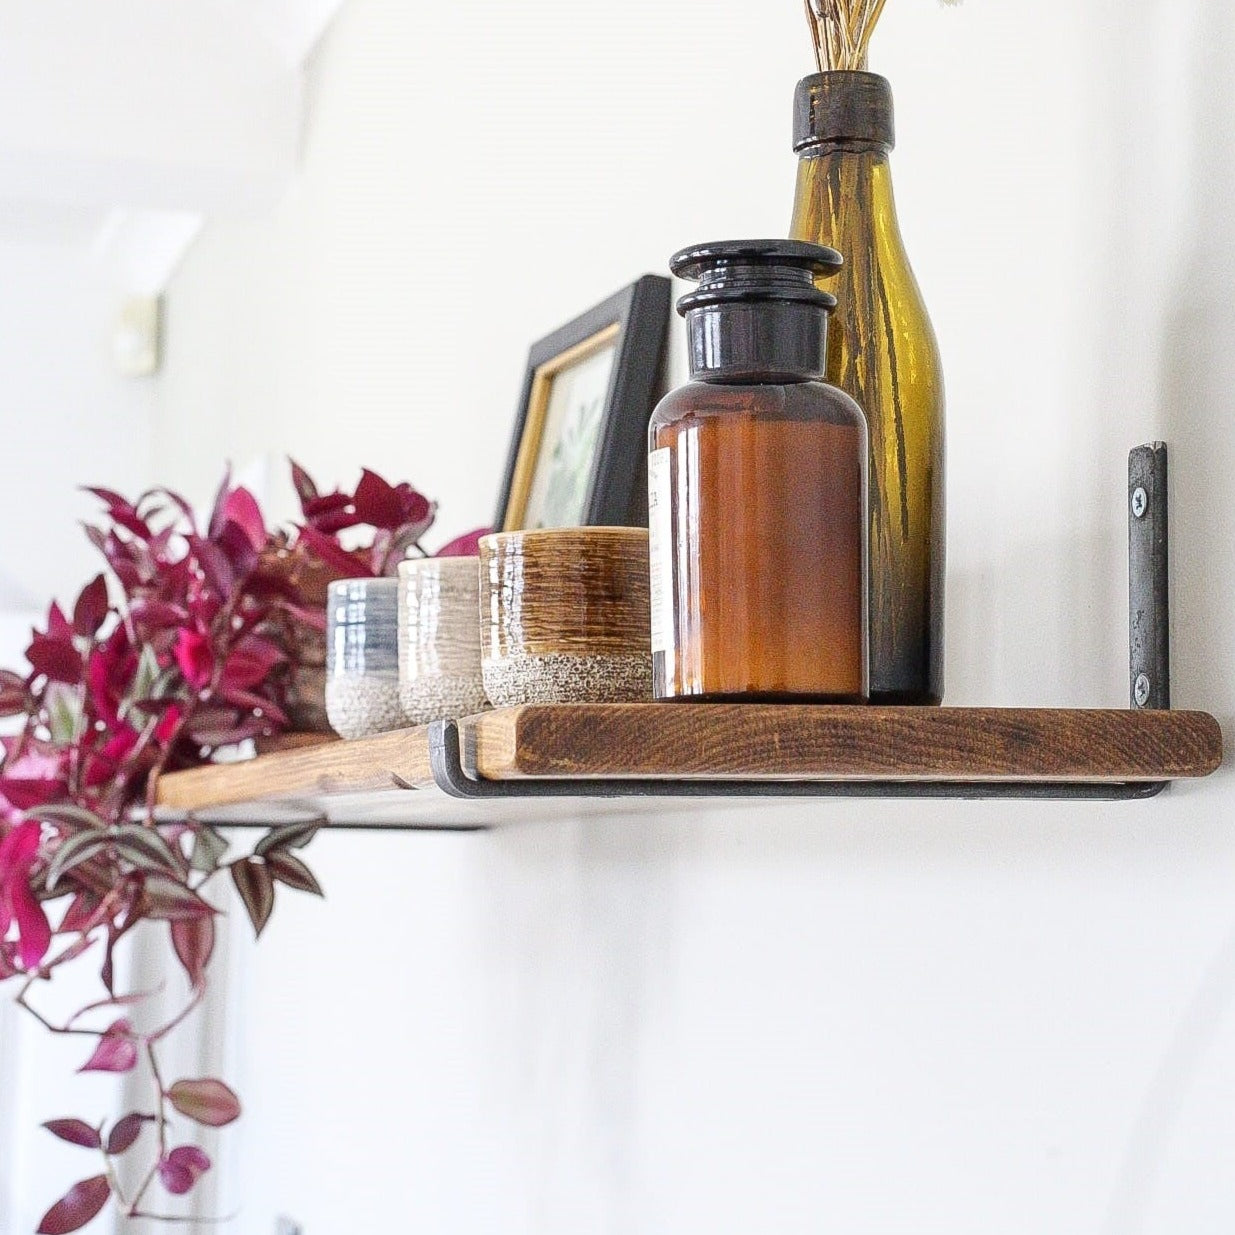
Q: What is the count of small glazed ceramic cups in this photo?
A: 3